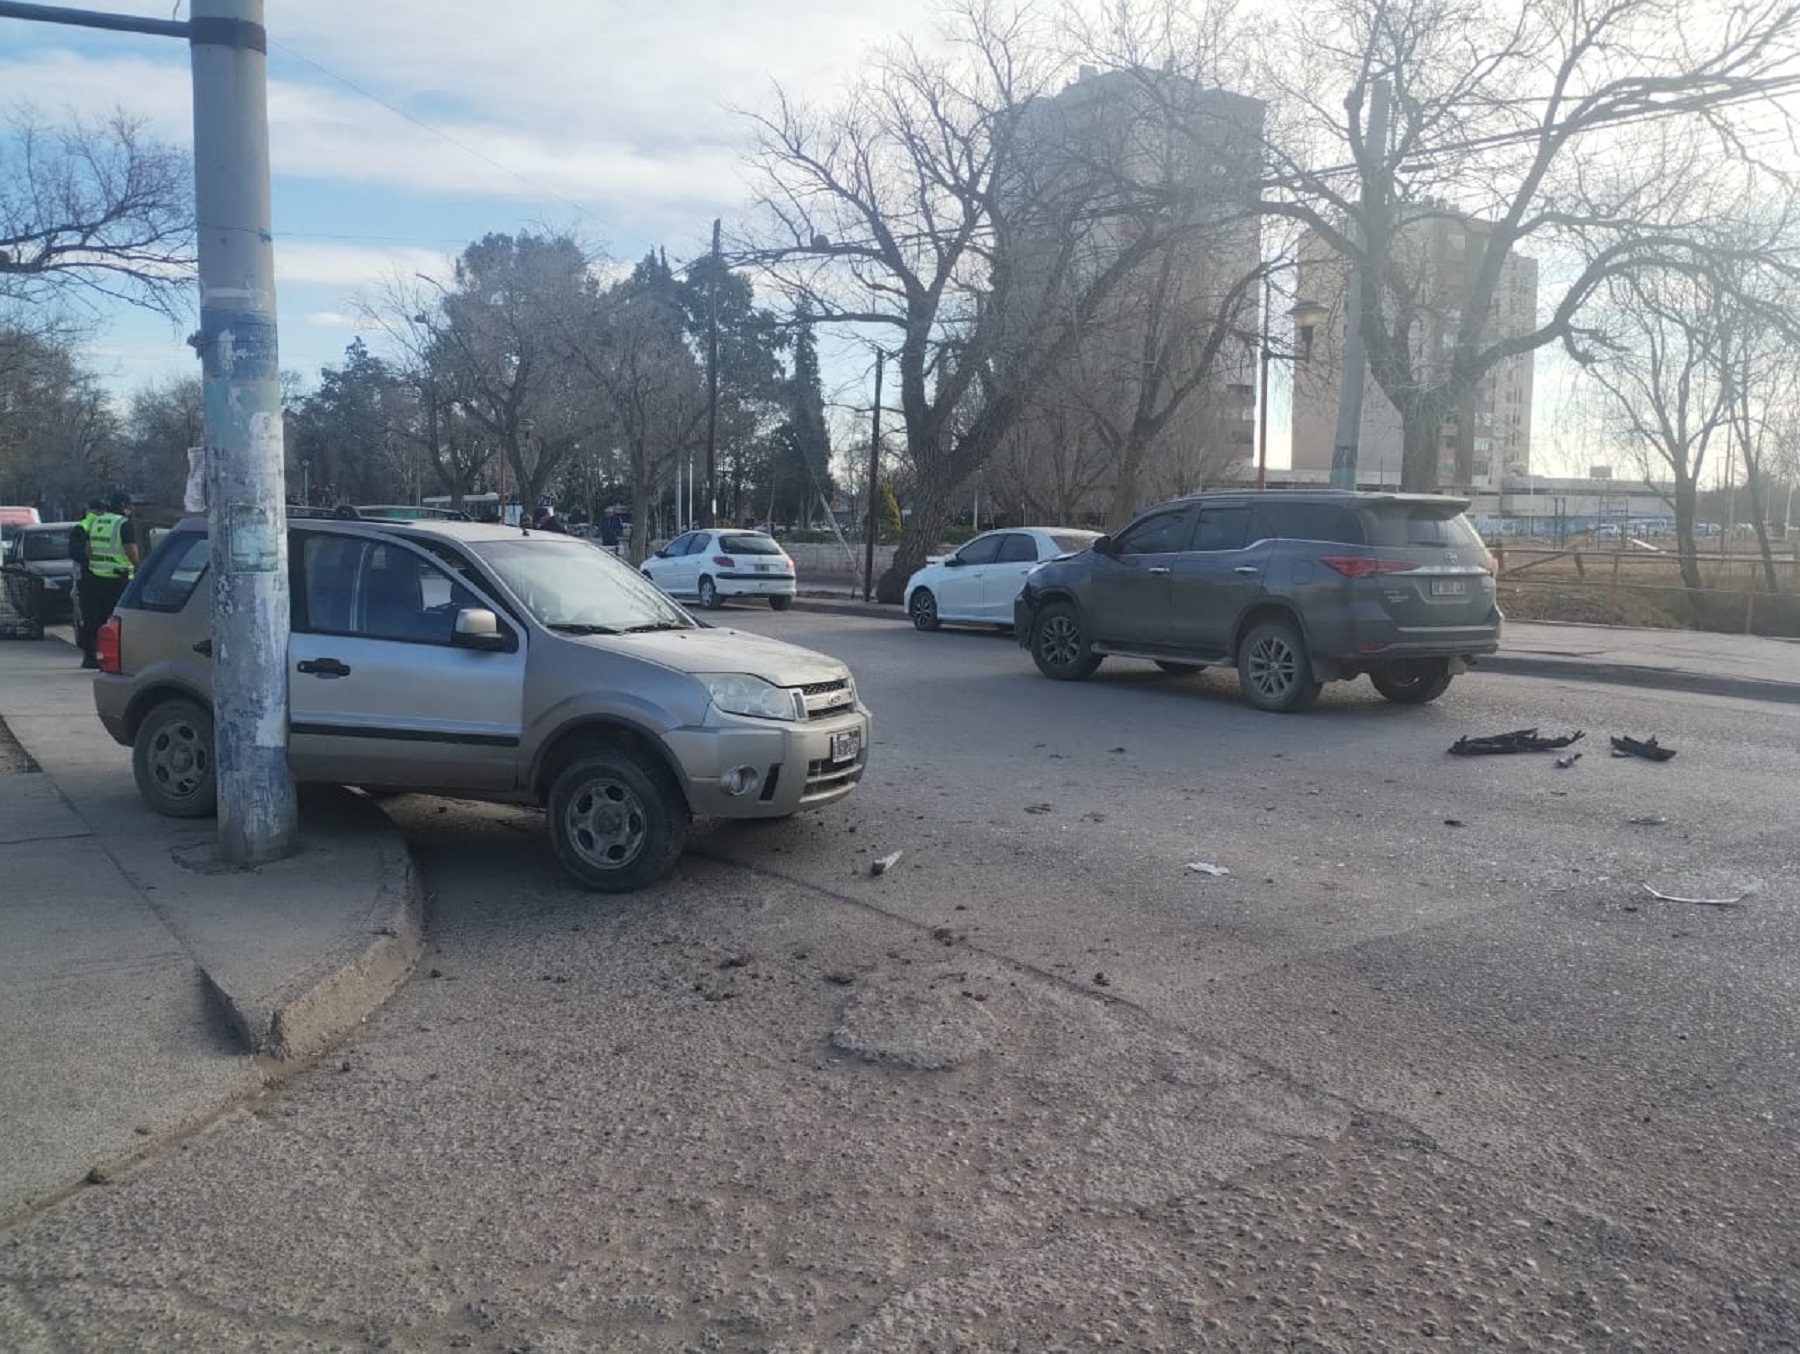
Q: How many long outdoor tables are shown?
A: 0